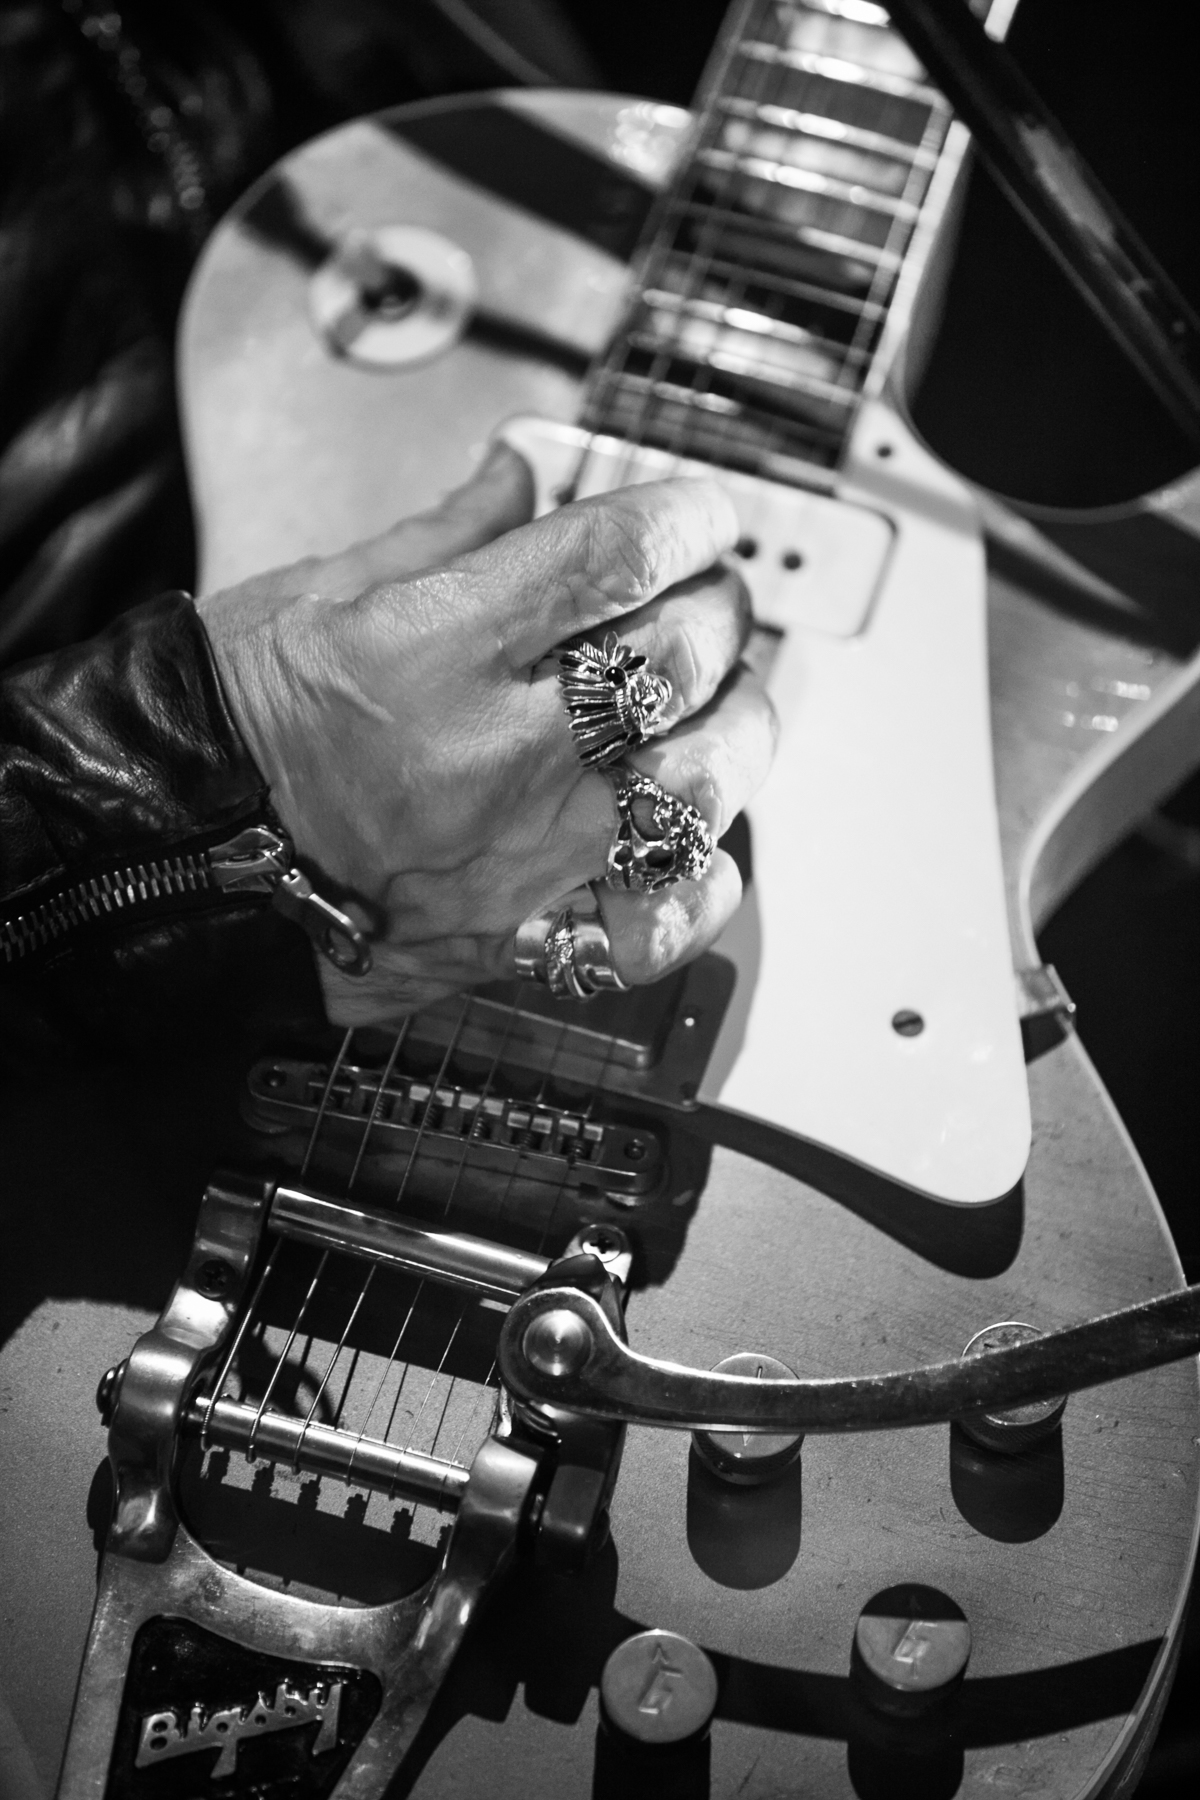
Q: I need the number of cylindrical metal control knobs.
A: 4